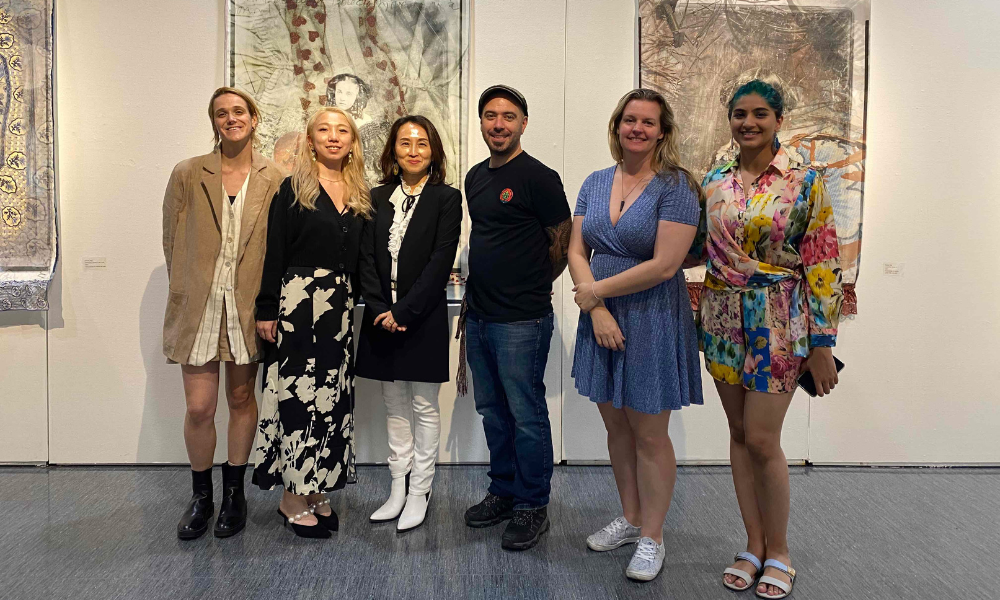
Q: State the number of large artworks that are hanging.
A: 3